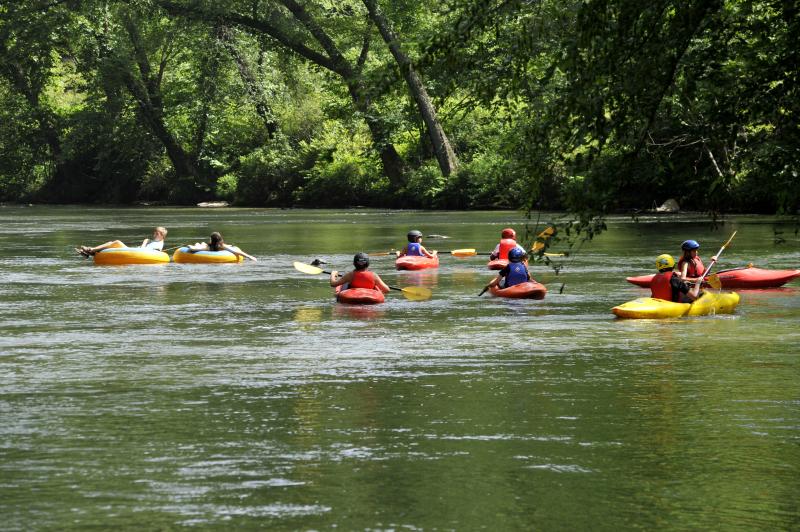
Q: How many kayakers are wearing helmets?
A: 6